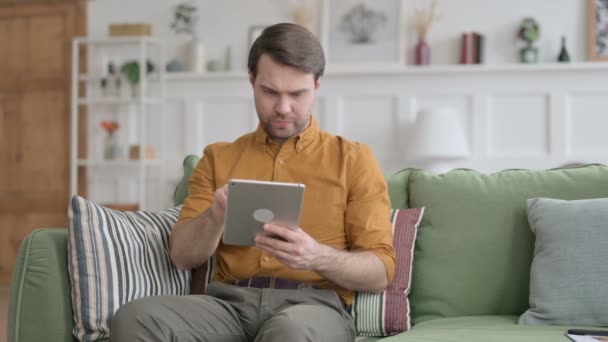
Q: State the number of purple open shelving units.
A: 0